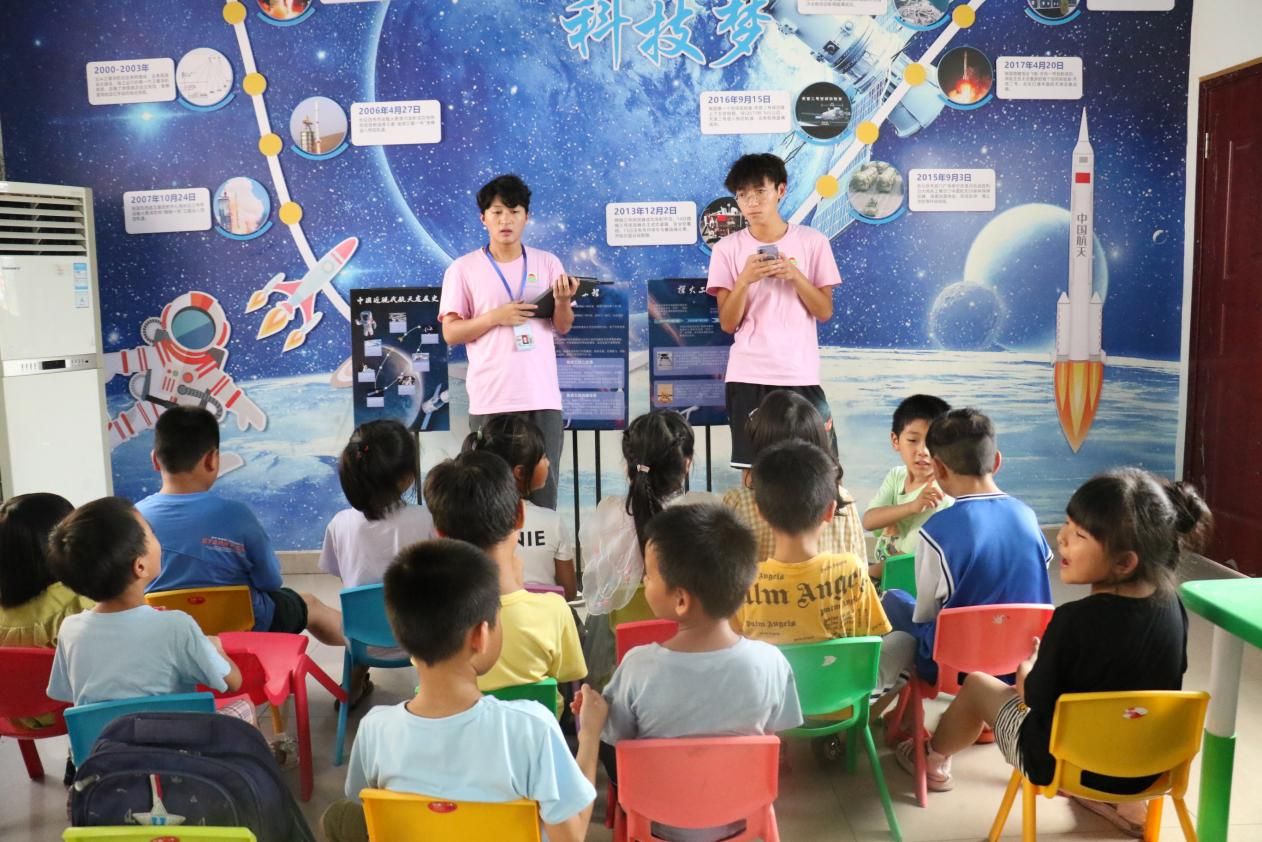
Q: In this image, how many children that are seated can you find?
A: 14